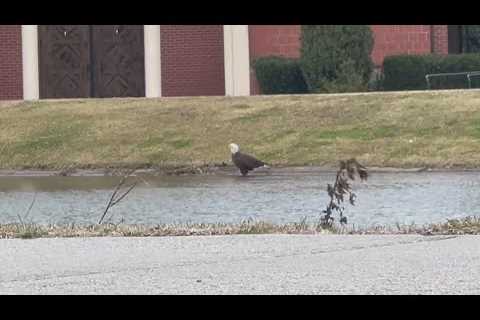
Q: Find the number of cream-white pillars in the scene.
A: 3